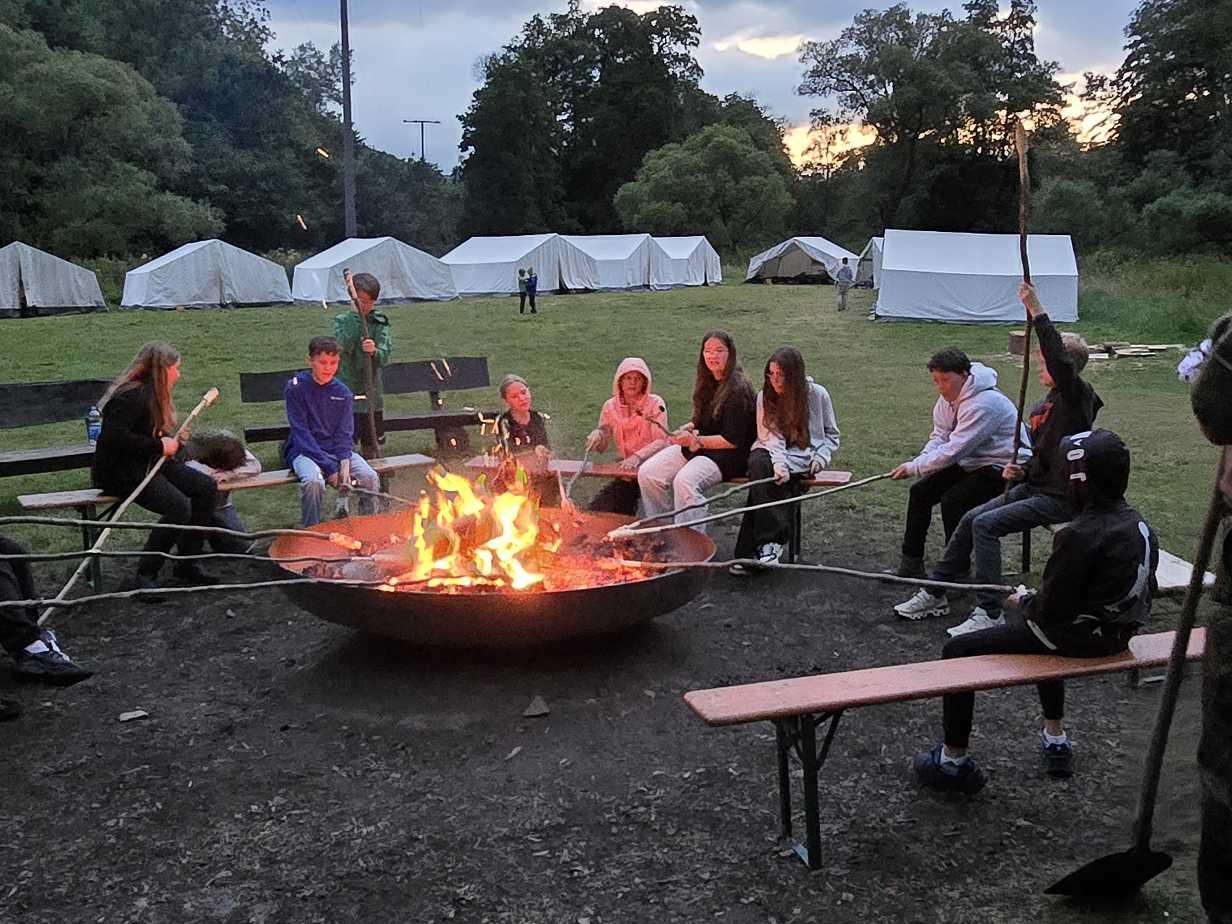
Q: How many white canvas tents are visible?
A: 9